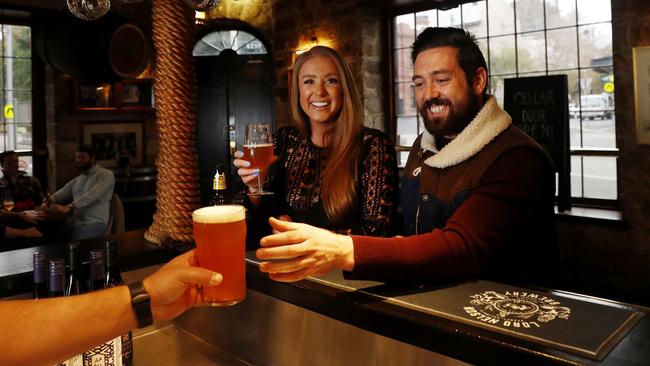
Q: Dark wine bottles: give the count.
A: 5